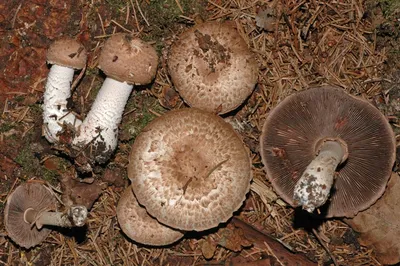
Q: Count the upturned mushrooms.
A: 2